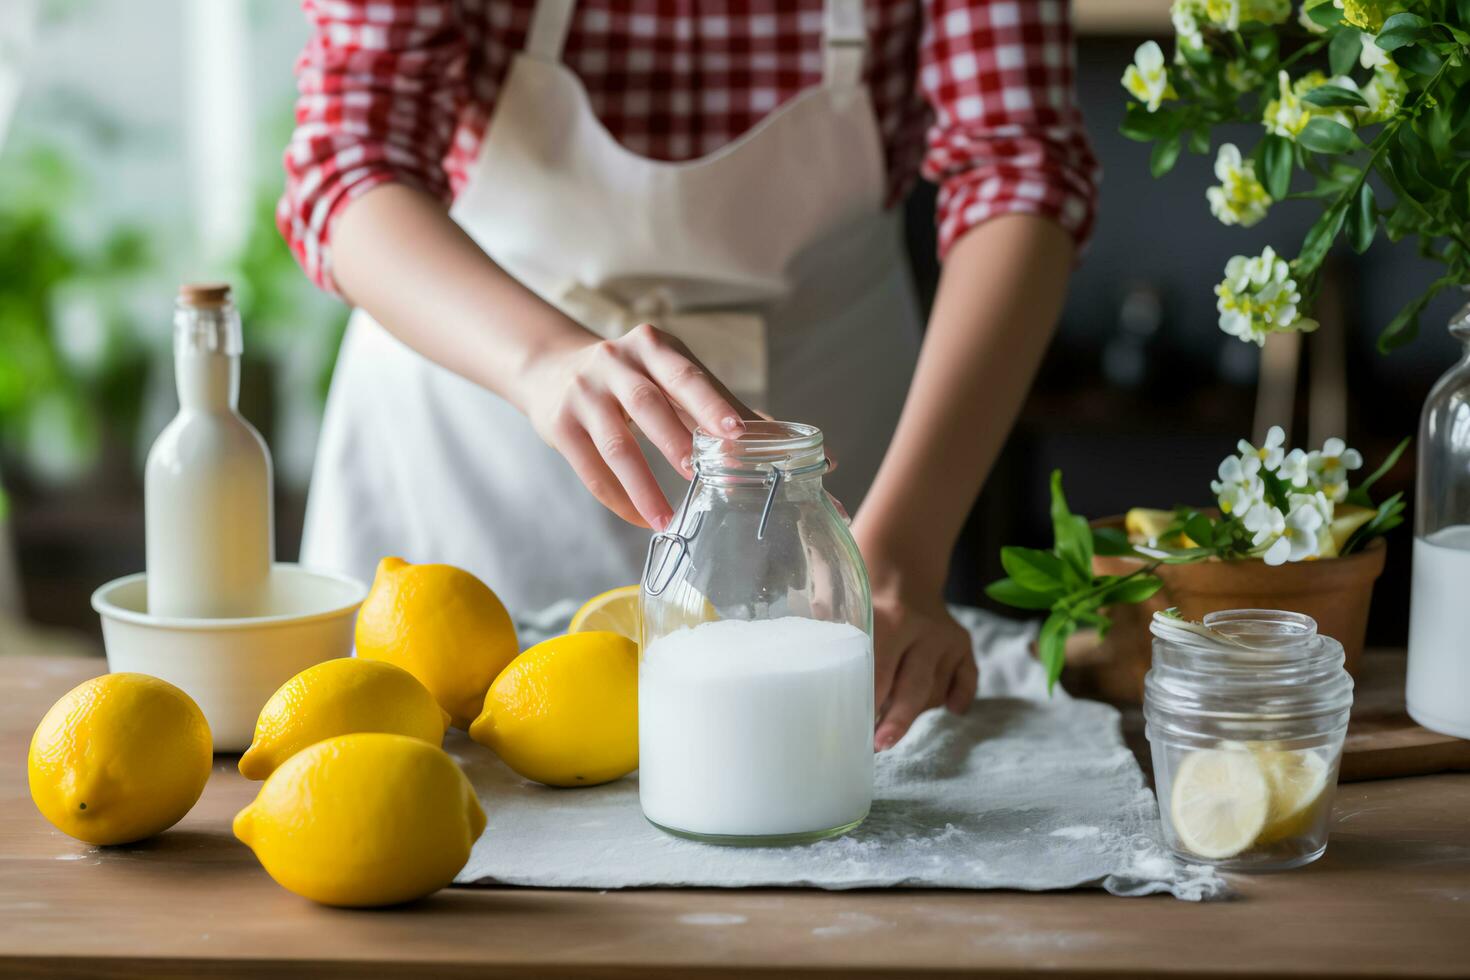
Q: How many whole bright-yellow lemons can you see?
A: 5